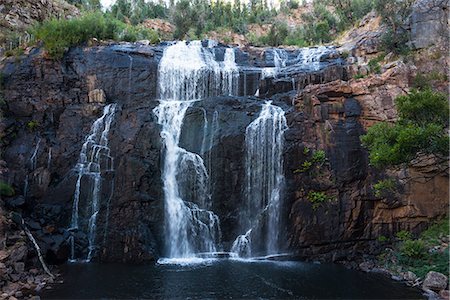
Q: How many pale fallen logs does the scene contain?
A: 1